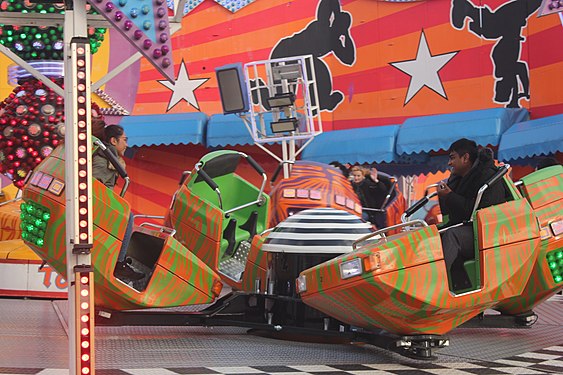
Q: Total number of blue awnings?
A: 5